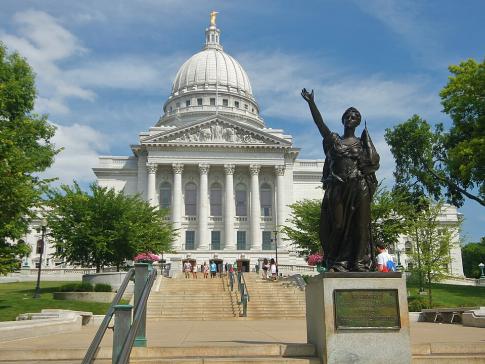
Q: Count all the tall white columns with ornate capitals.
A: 6